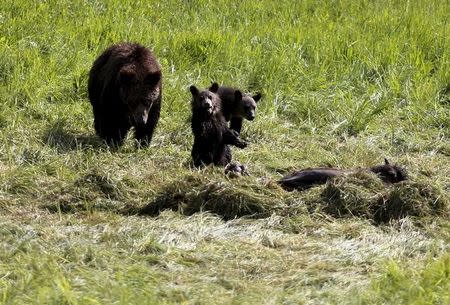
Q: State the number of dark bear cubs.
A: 2